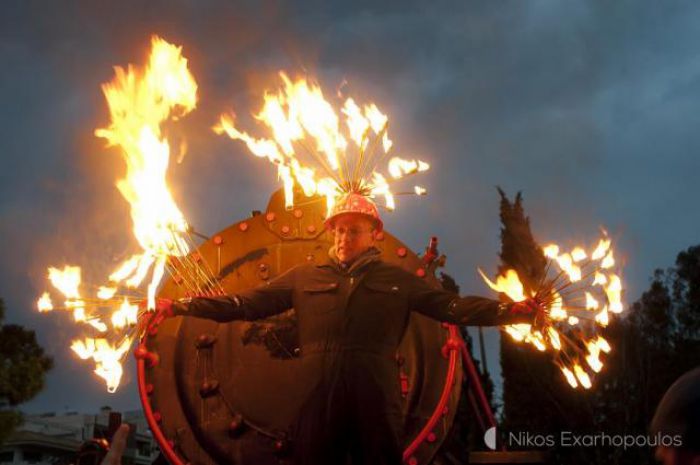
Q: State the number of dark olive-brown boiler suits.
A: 1